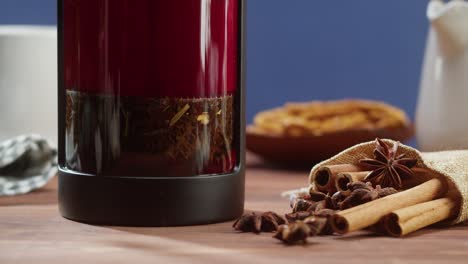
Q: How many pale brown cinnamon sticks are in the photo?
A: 4